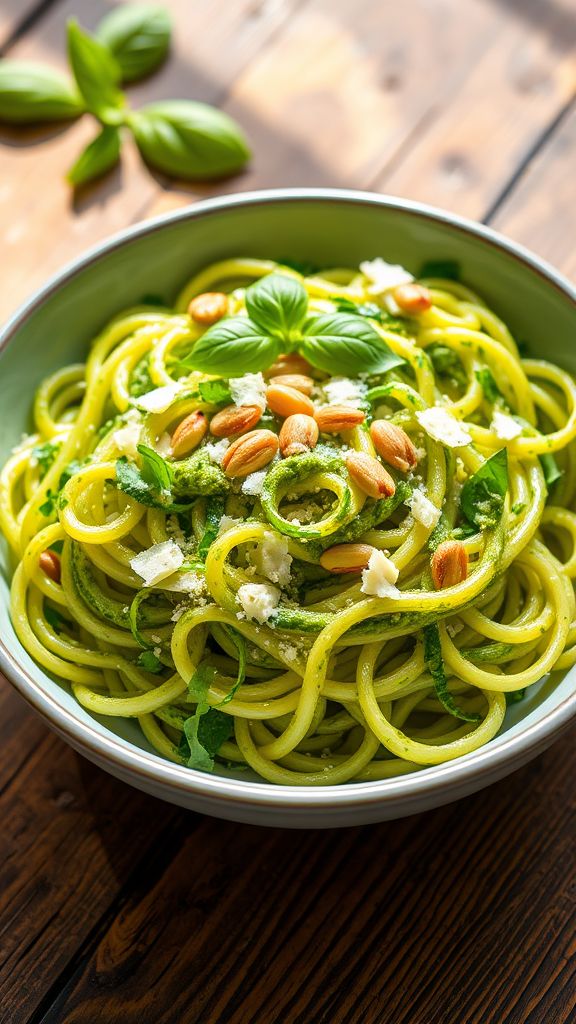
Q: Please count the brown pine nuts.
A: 15